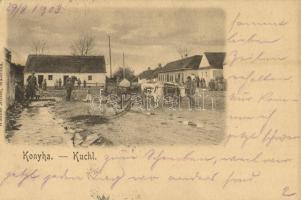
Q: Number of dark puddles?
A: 1